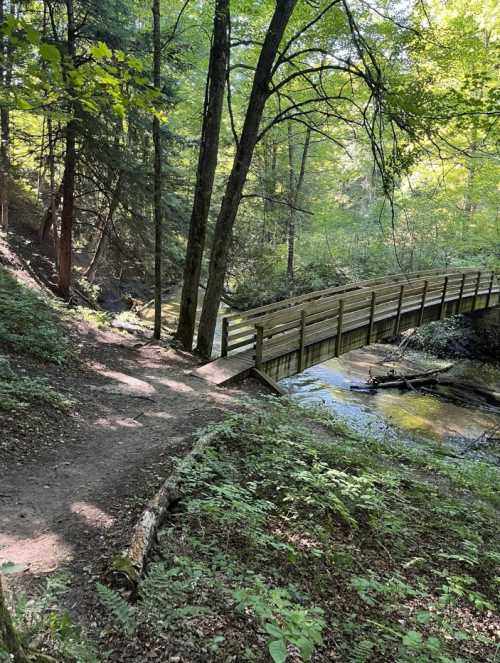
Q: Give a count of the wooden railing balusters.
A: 11